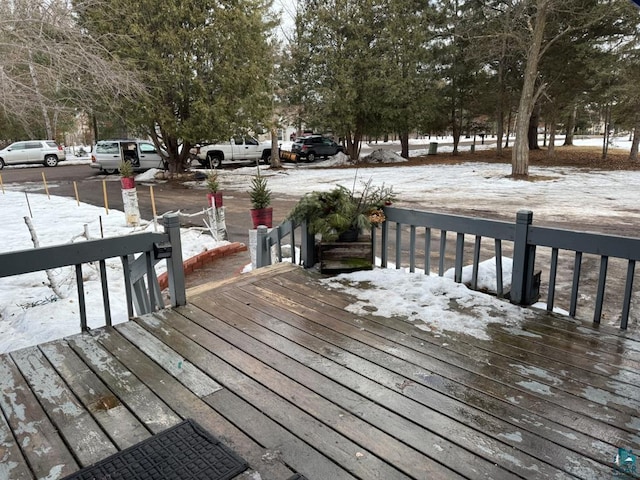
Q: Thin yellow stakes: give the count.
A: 5